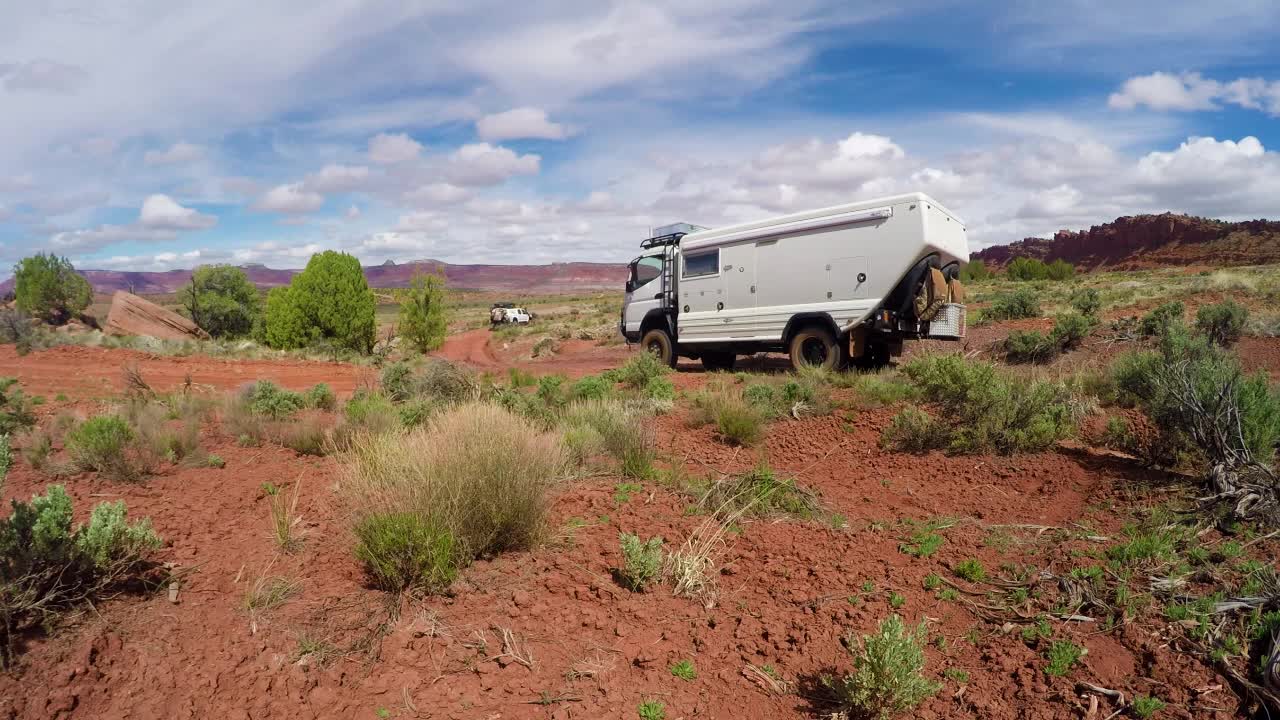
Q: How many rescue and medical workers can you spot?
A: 0